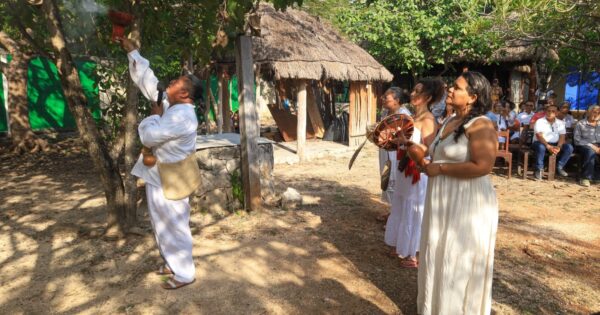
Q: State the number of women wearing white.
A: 3